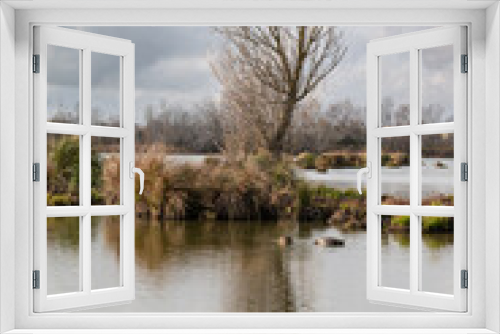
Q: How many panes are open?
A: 2